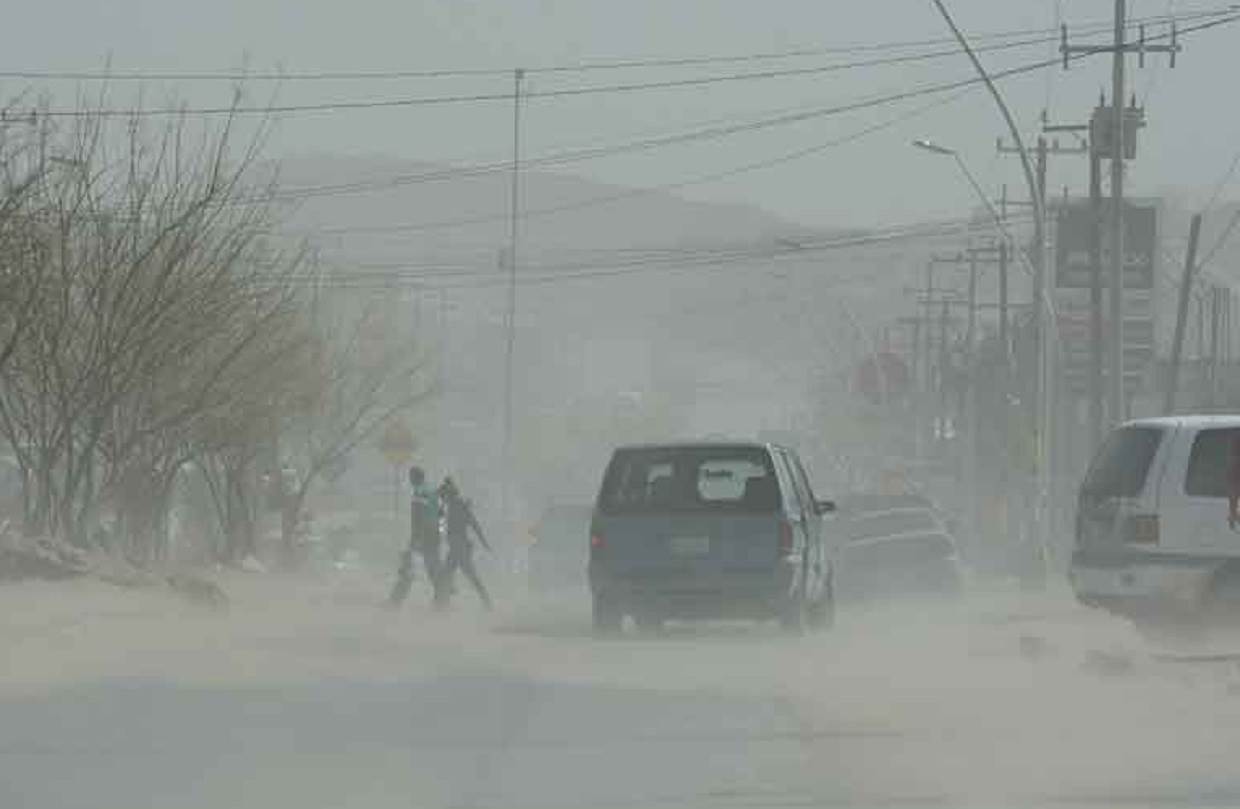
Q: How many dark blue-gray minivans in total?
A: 1